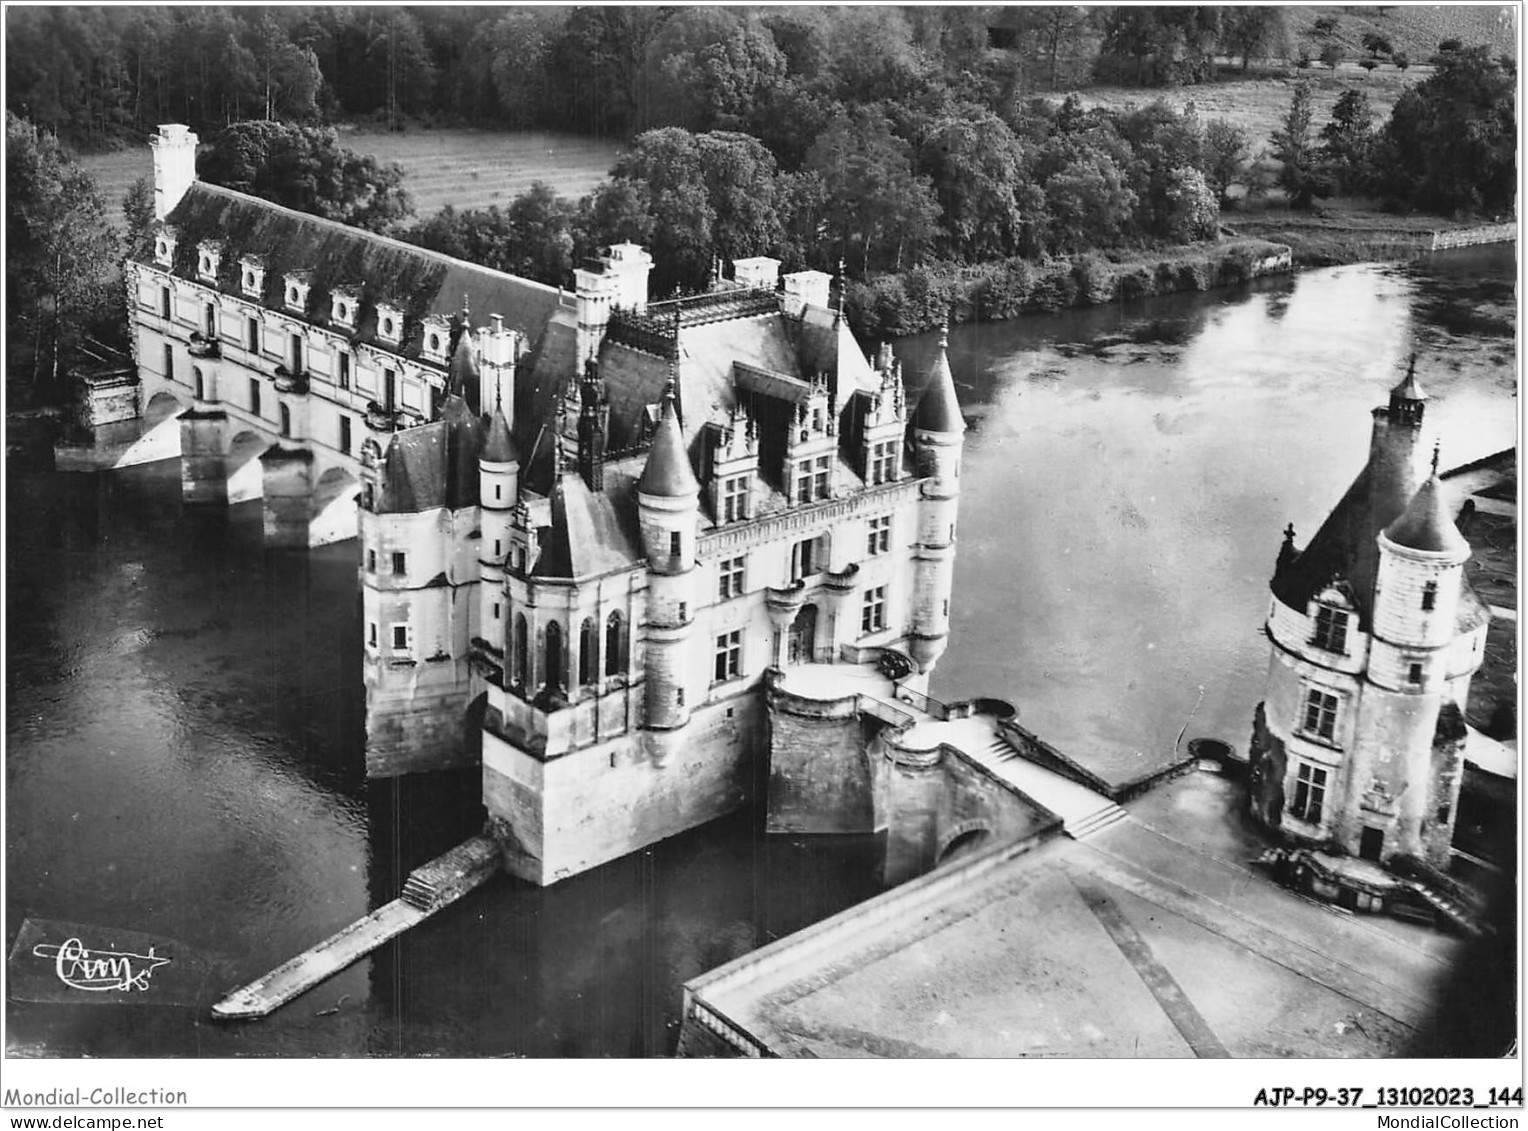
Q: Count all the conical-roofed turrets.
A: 5